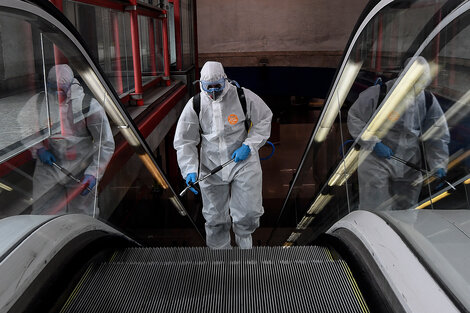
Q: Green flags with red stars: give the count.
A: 0